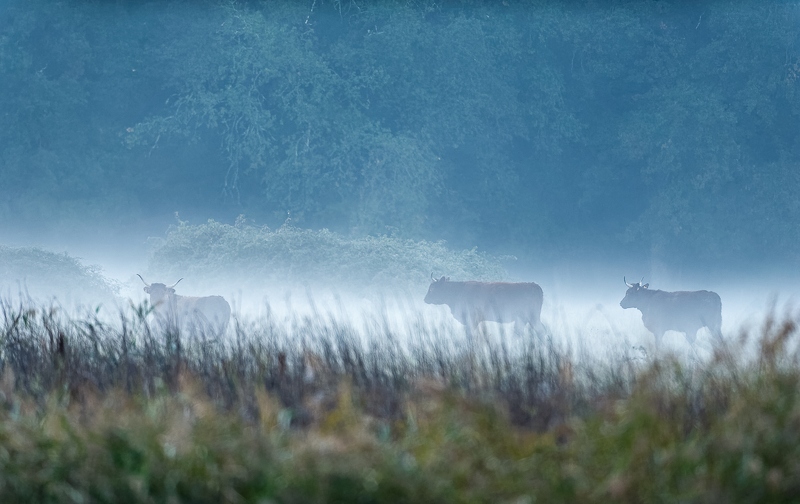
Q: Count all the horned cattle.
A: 3